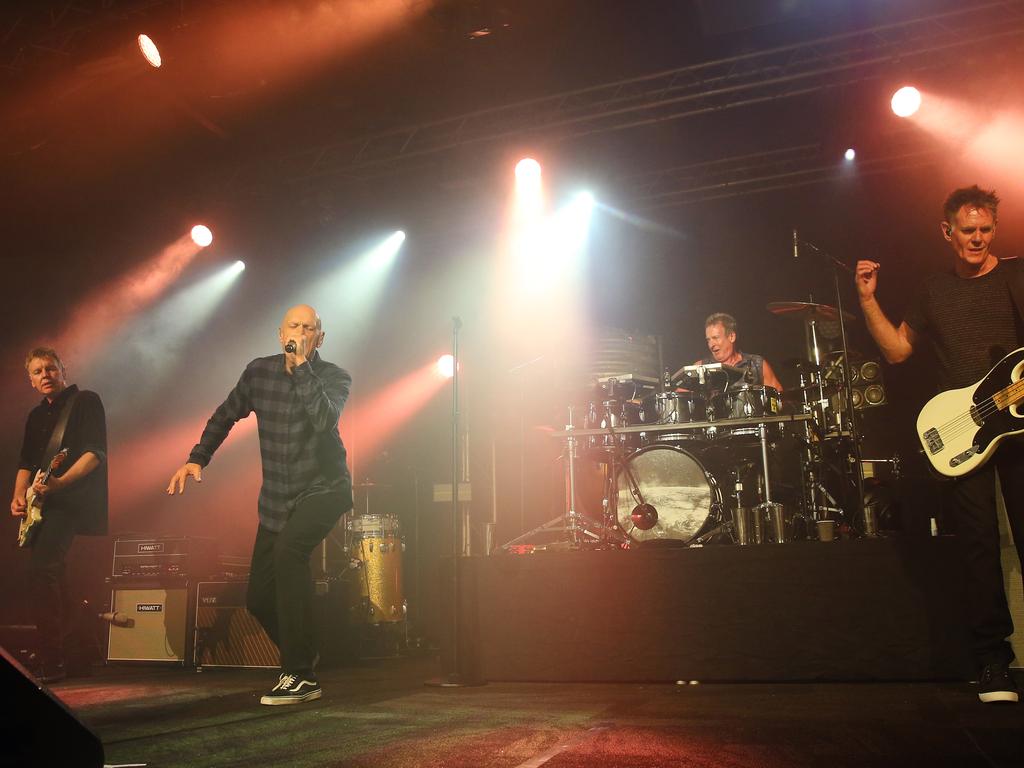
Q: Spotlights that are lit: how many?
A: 9